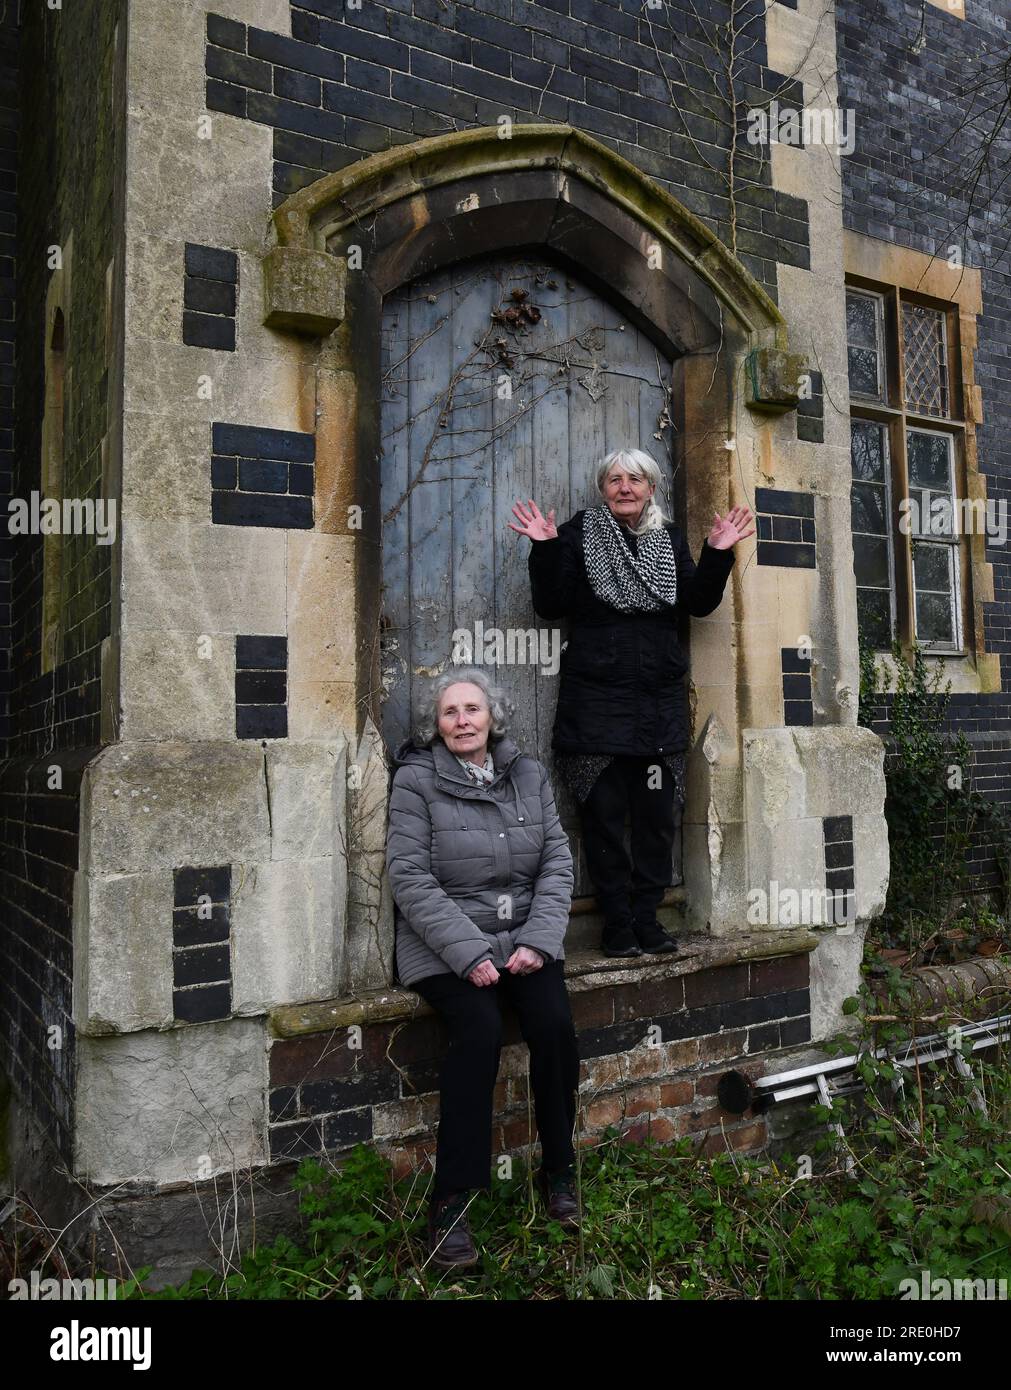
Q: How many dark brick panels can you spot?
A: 8